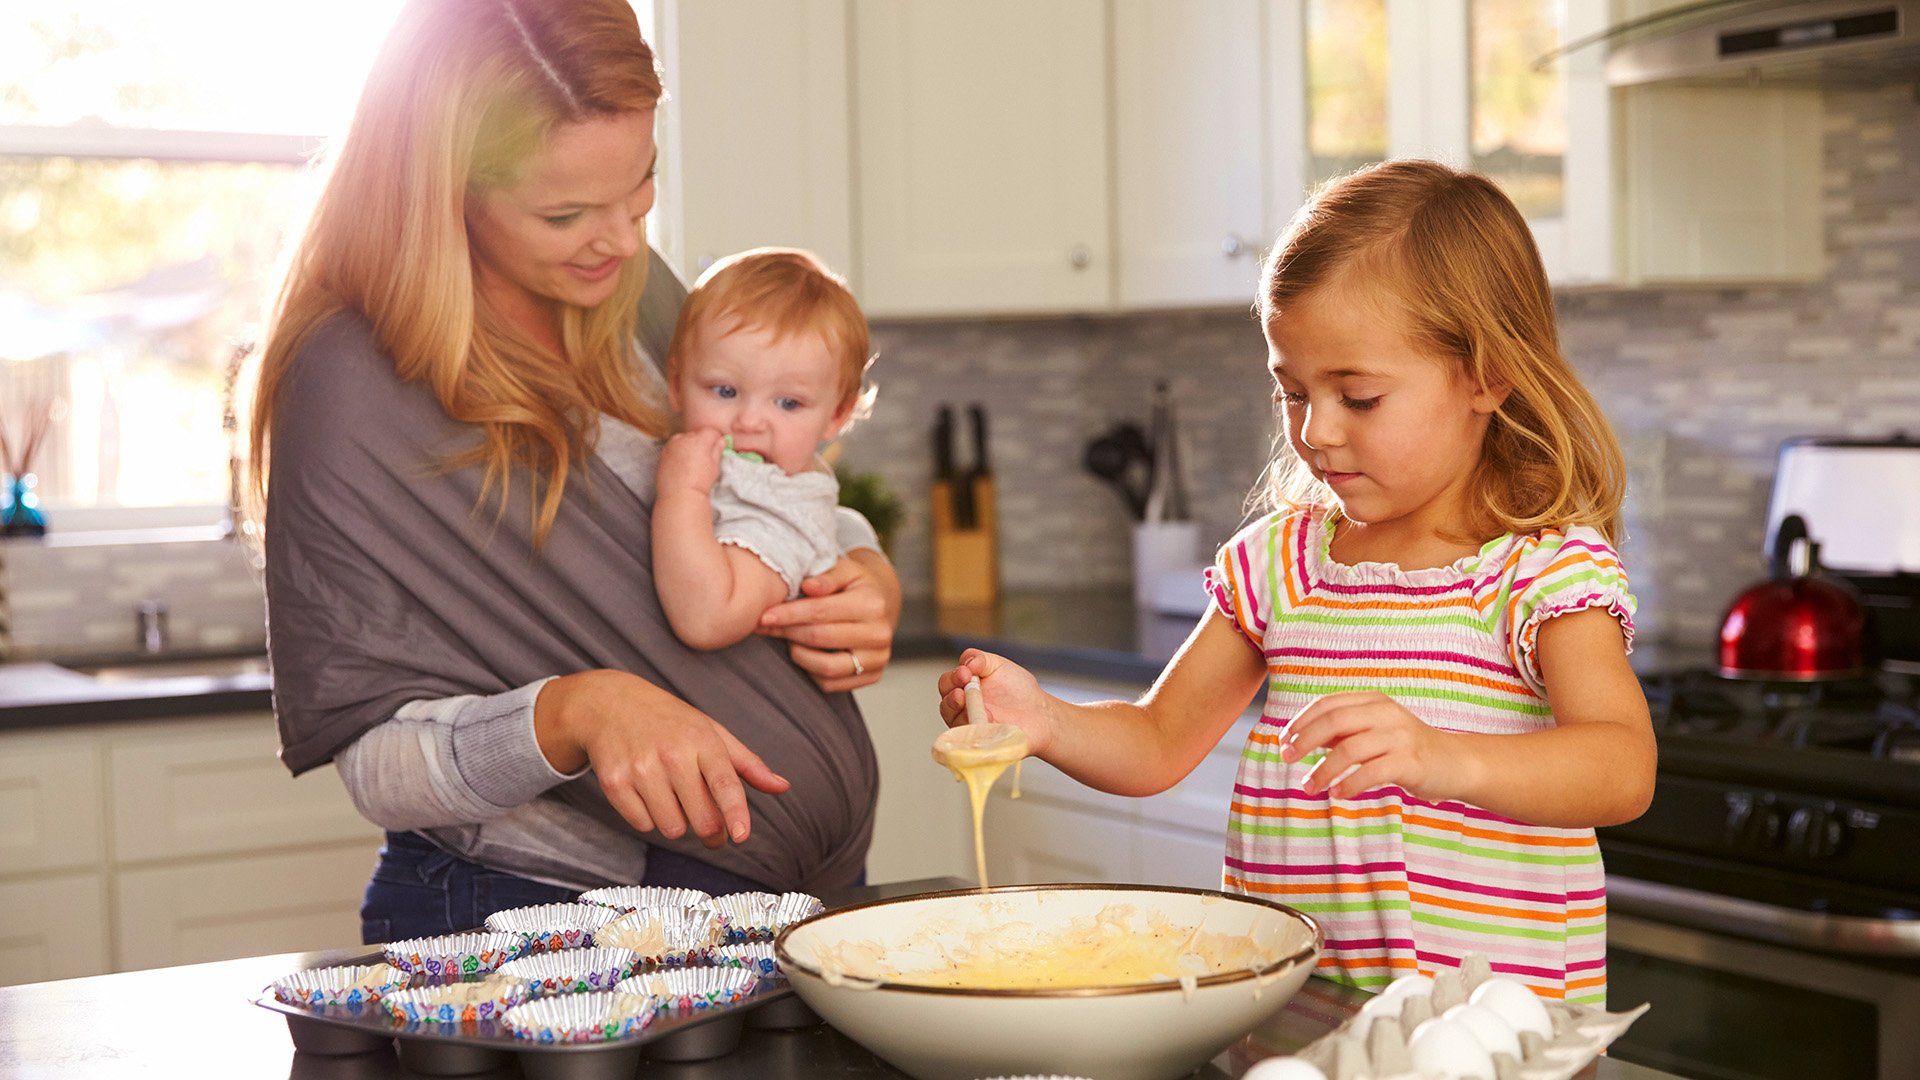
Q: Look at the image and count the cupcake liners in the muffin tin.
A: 11